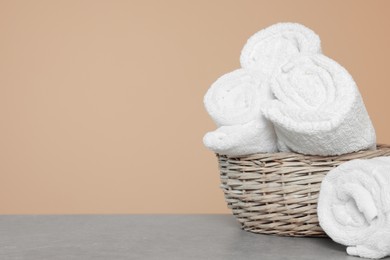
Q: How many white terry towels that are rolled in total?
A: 4